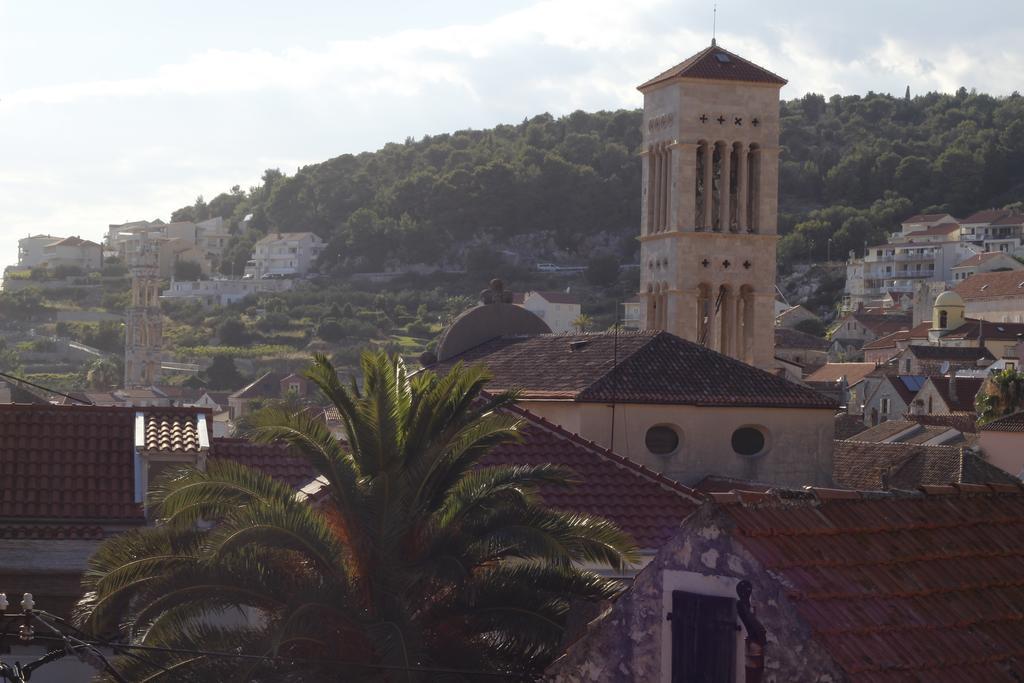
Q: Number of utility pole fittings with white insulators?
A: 2